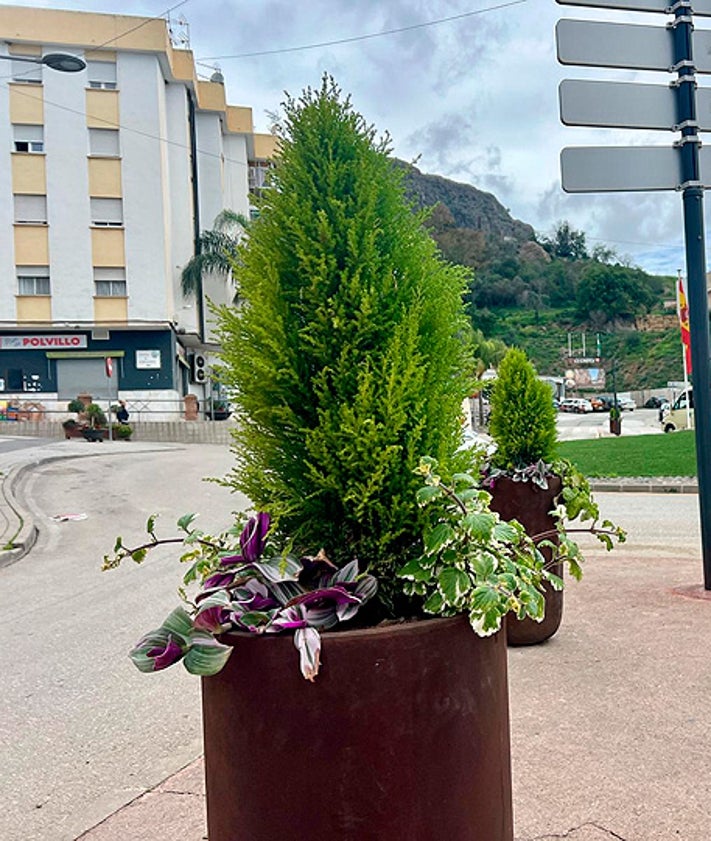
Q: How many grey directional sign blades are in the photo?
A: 4